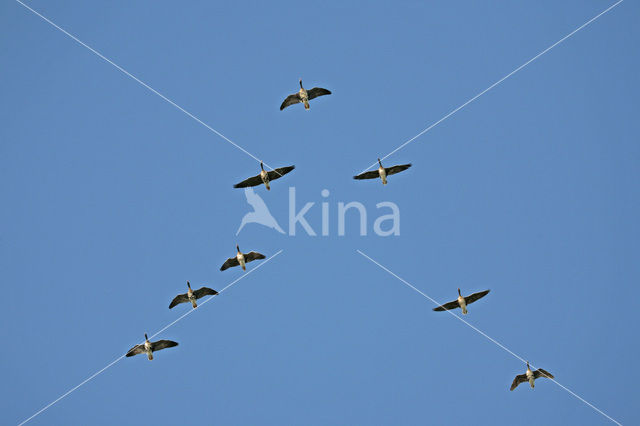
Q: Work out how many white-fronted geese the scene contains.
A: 8